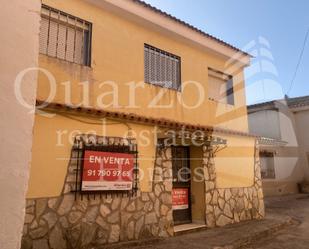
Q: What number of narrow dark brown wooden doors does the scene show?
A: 1